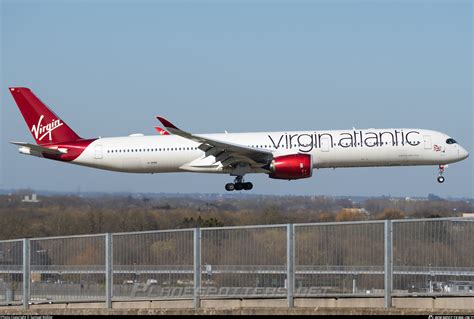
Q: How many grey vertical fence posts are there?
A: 5